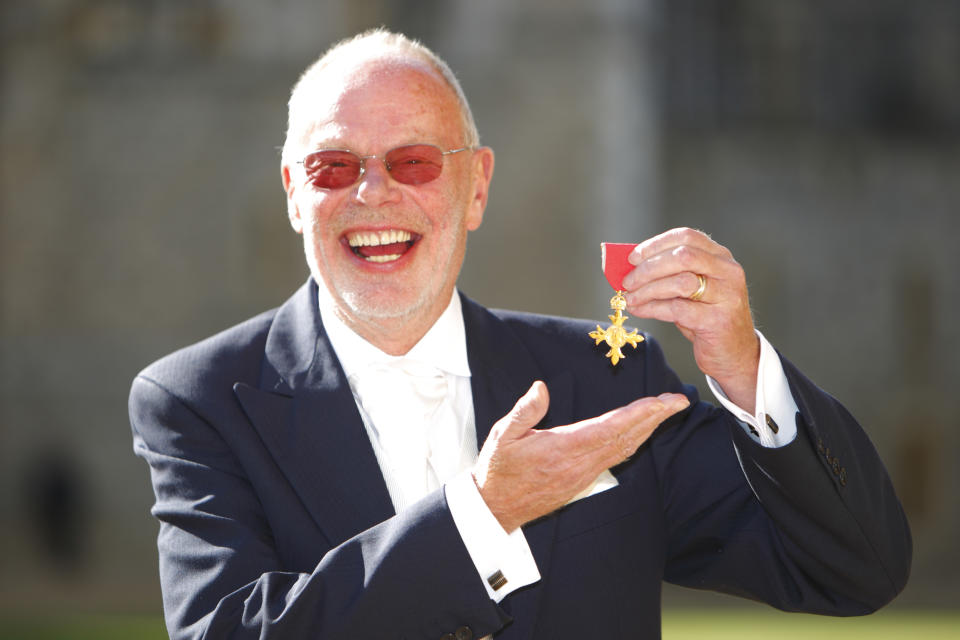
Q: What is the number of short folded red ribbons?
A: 1